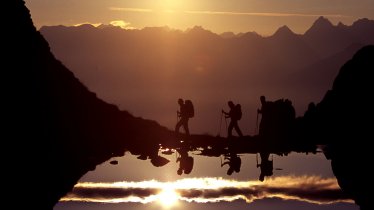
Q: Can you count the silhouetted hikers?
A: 3